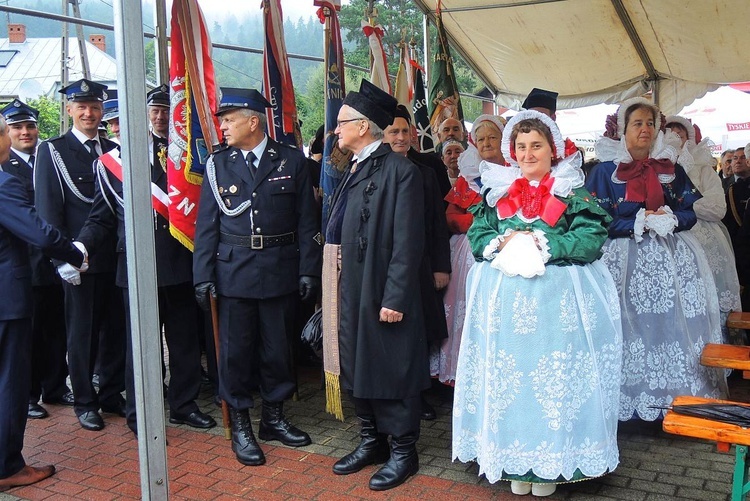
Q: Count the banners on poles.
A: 7